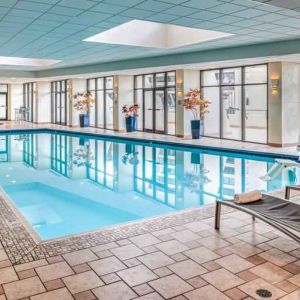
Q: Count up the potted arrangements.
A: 3